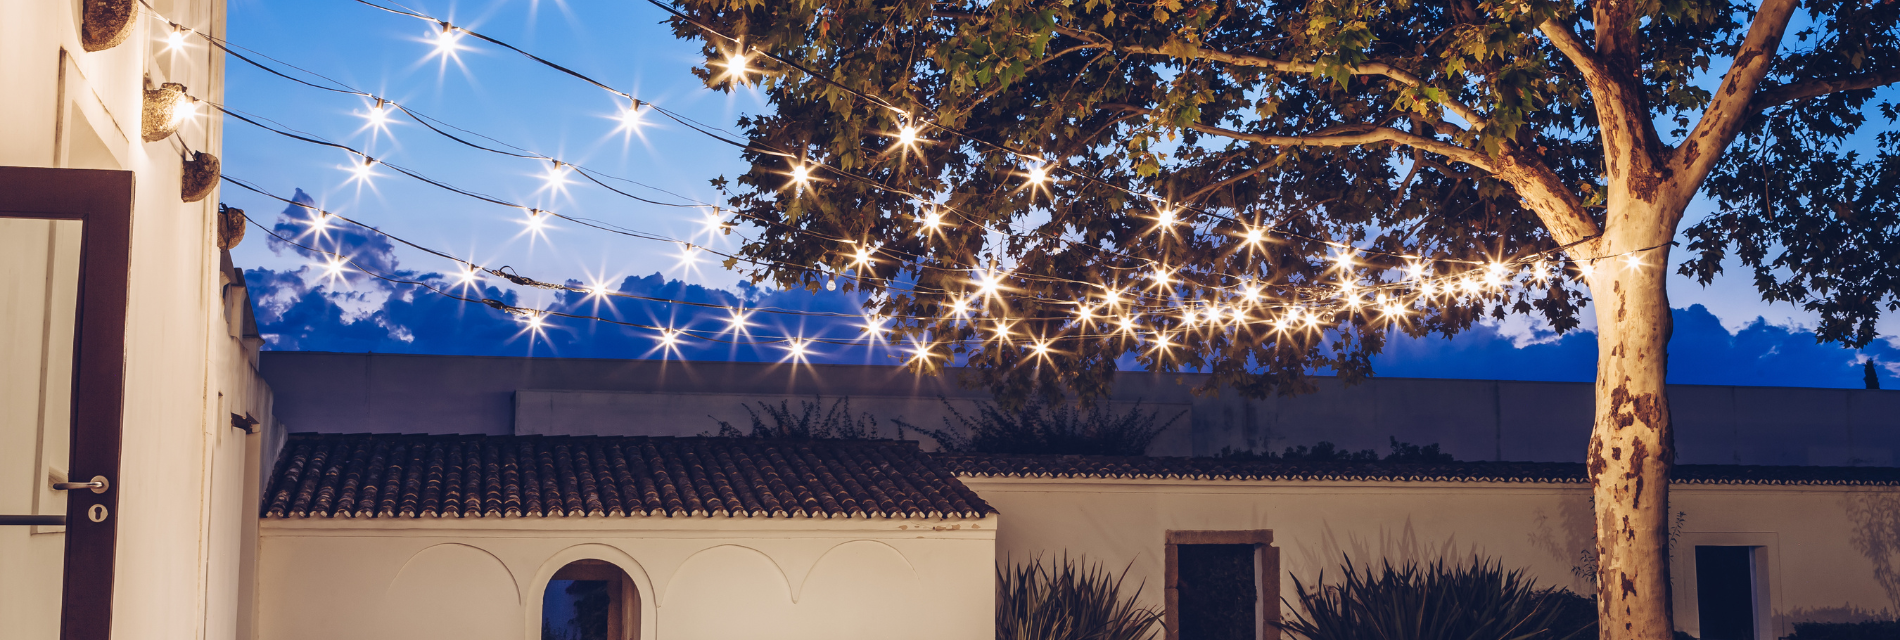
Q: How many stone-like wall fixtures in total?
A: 4